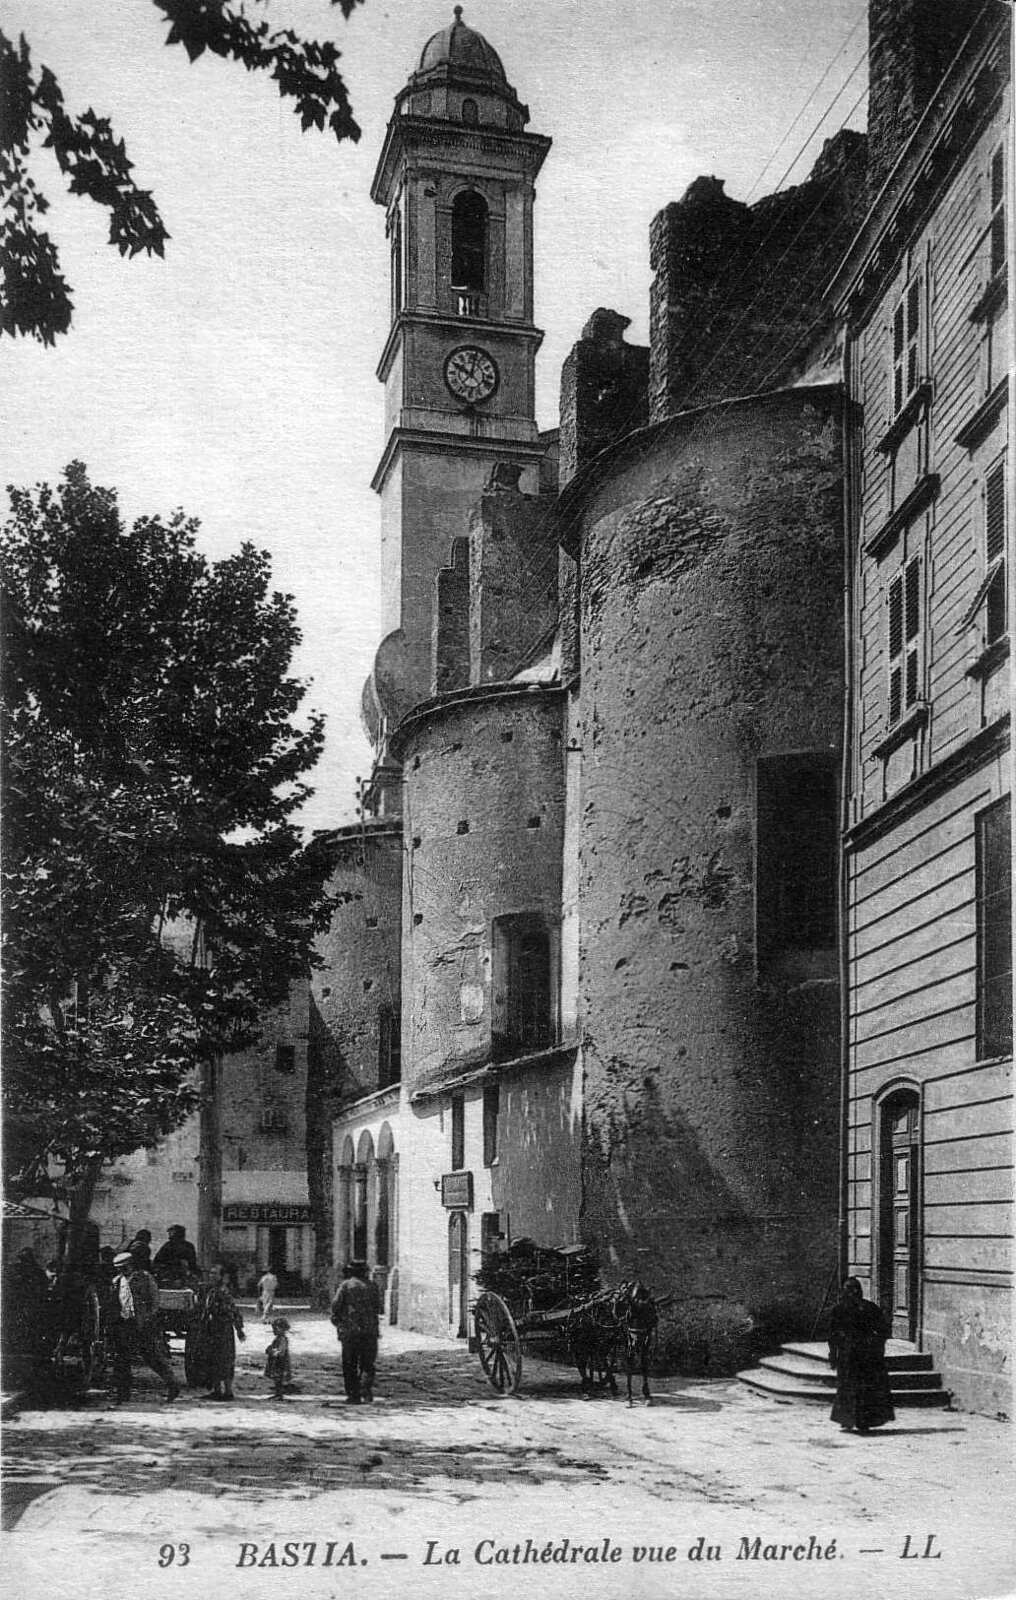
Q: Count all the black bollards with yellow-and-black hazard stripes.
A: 0